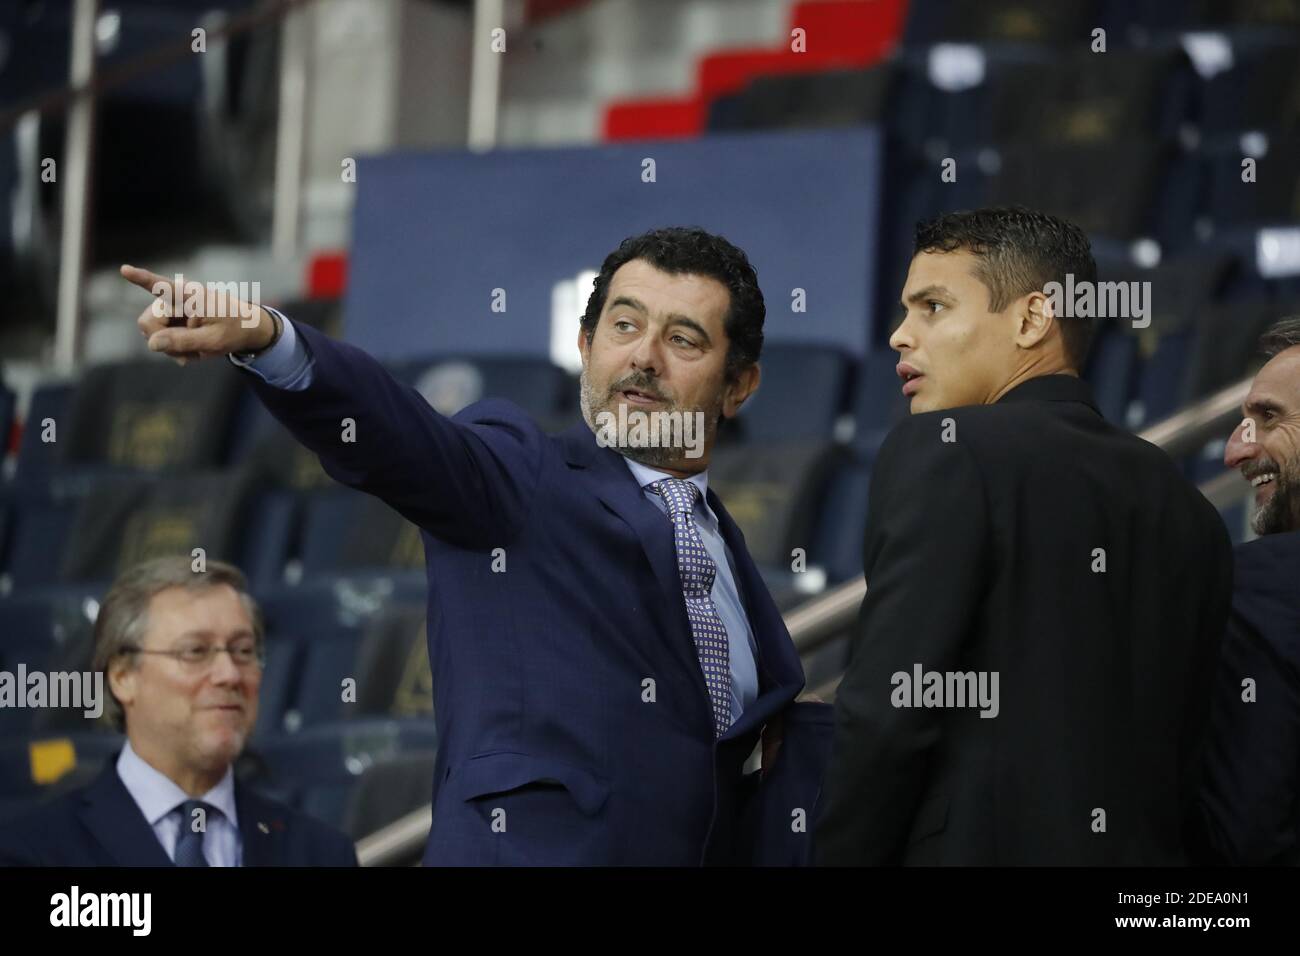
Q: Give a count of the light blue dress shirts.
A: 2